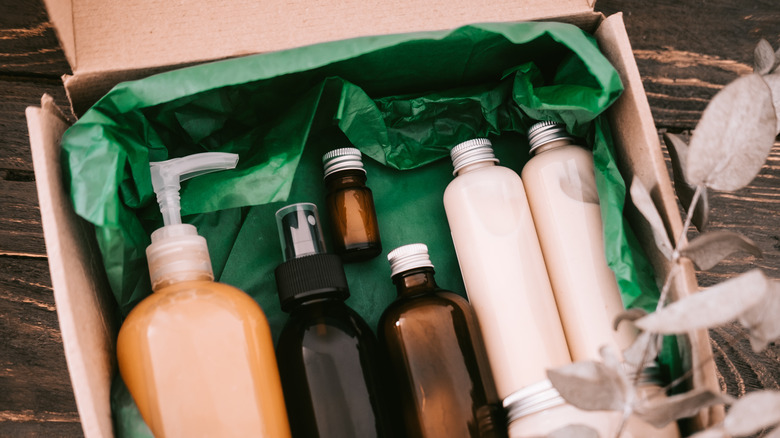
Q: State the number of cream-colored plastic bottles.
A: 2